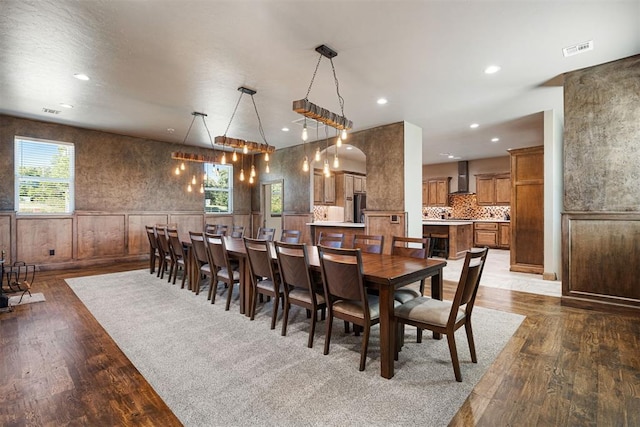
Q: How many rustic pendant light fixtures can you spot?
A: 3